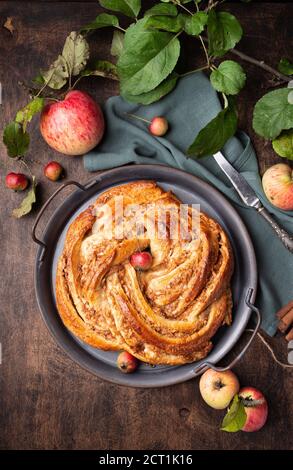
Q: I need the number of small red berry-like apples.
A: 5